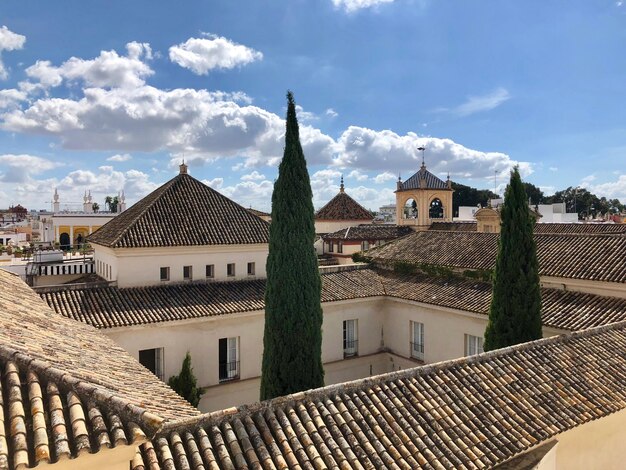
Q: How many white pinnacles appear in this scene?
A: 5